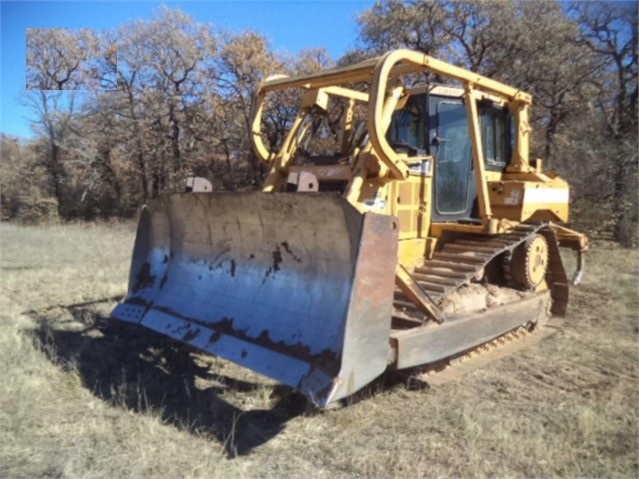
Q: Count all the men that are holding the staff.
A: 0